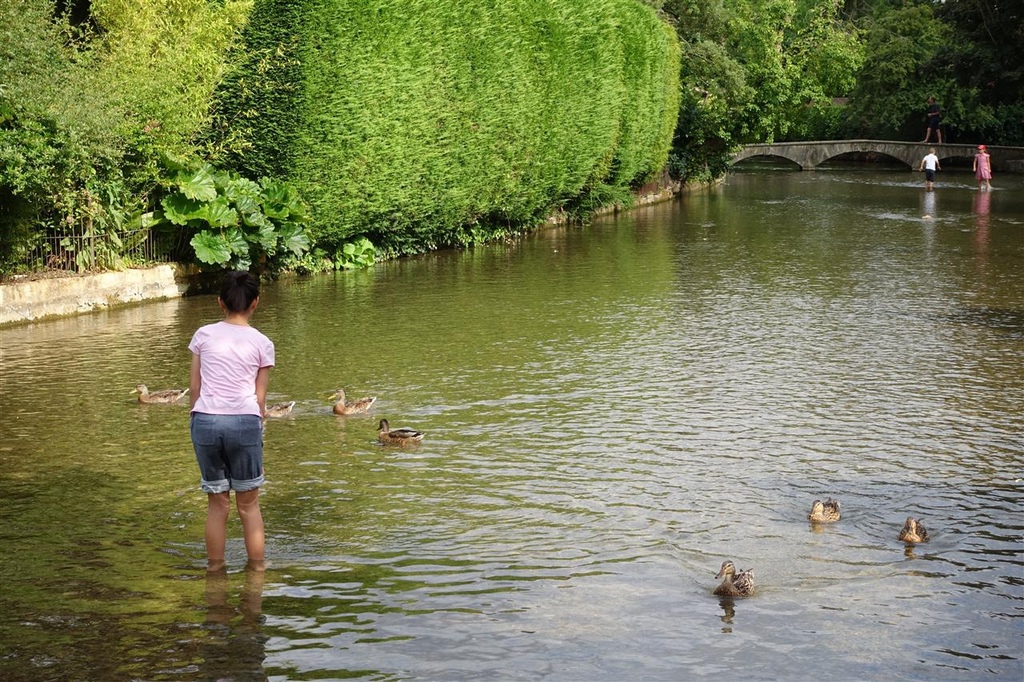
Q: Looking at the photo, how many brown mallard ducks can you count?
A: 7